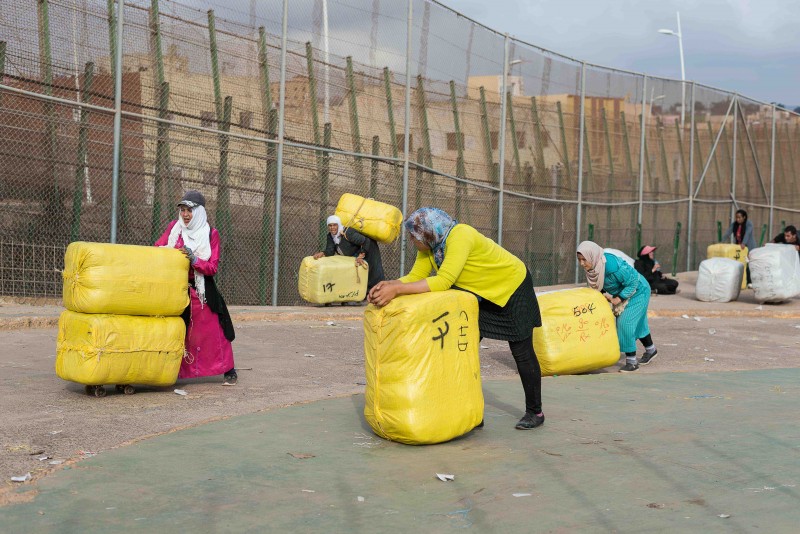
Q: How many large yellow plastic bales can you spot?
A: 7